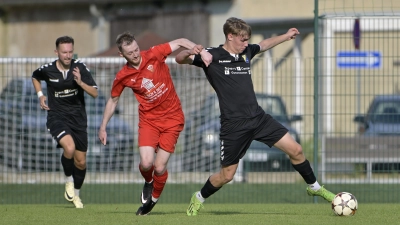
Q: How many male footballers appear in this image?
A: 3